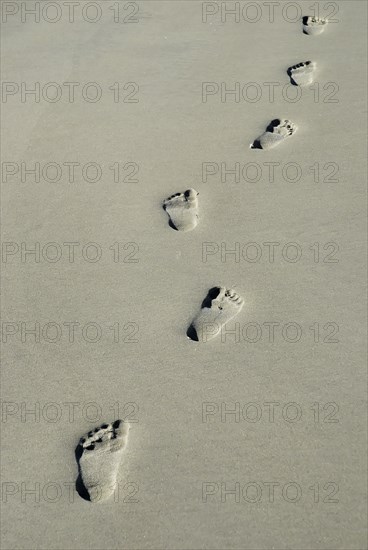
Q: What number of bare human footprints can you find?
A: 6